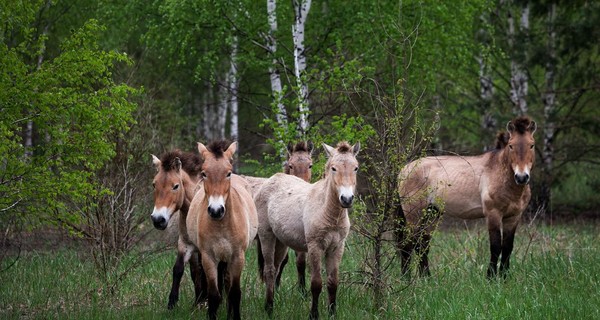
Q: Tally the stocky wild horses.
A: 5